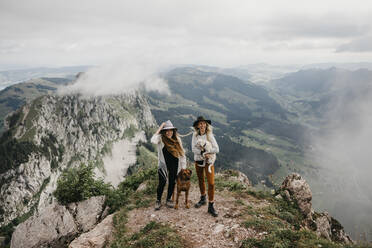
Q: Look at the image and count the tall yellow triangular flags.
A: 0